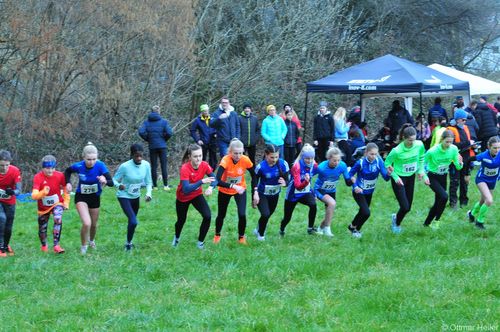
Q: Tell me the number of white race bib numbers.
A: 12